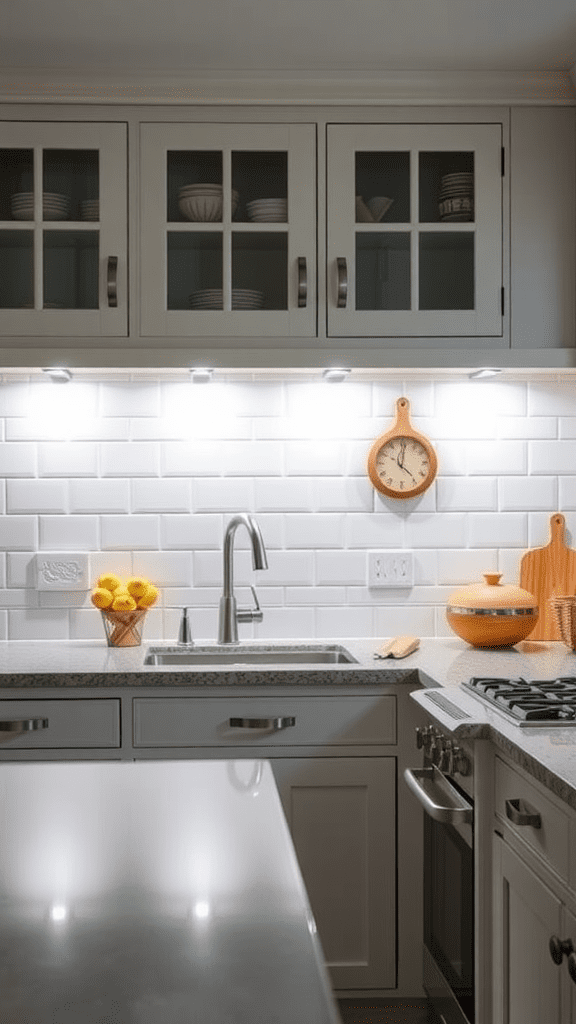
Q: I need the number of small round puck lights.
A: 4